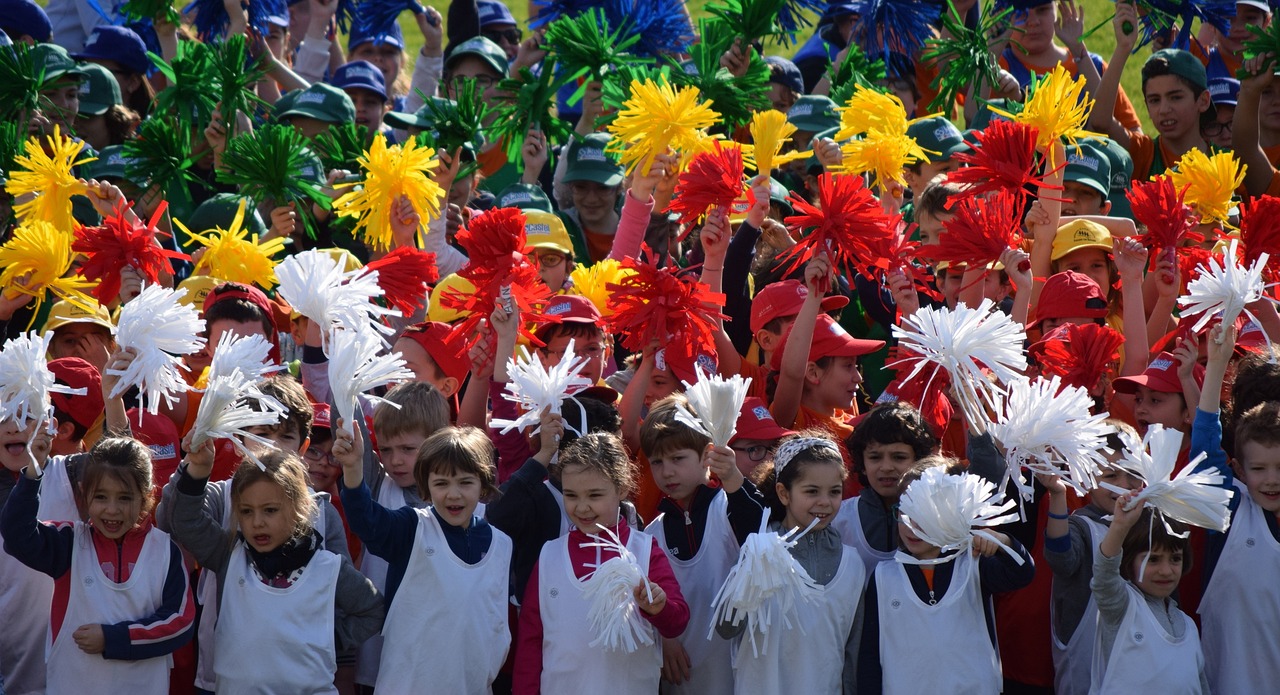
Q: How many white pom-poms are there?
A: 15